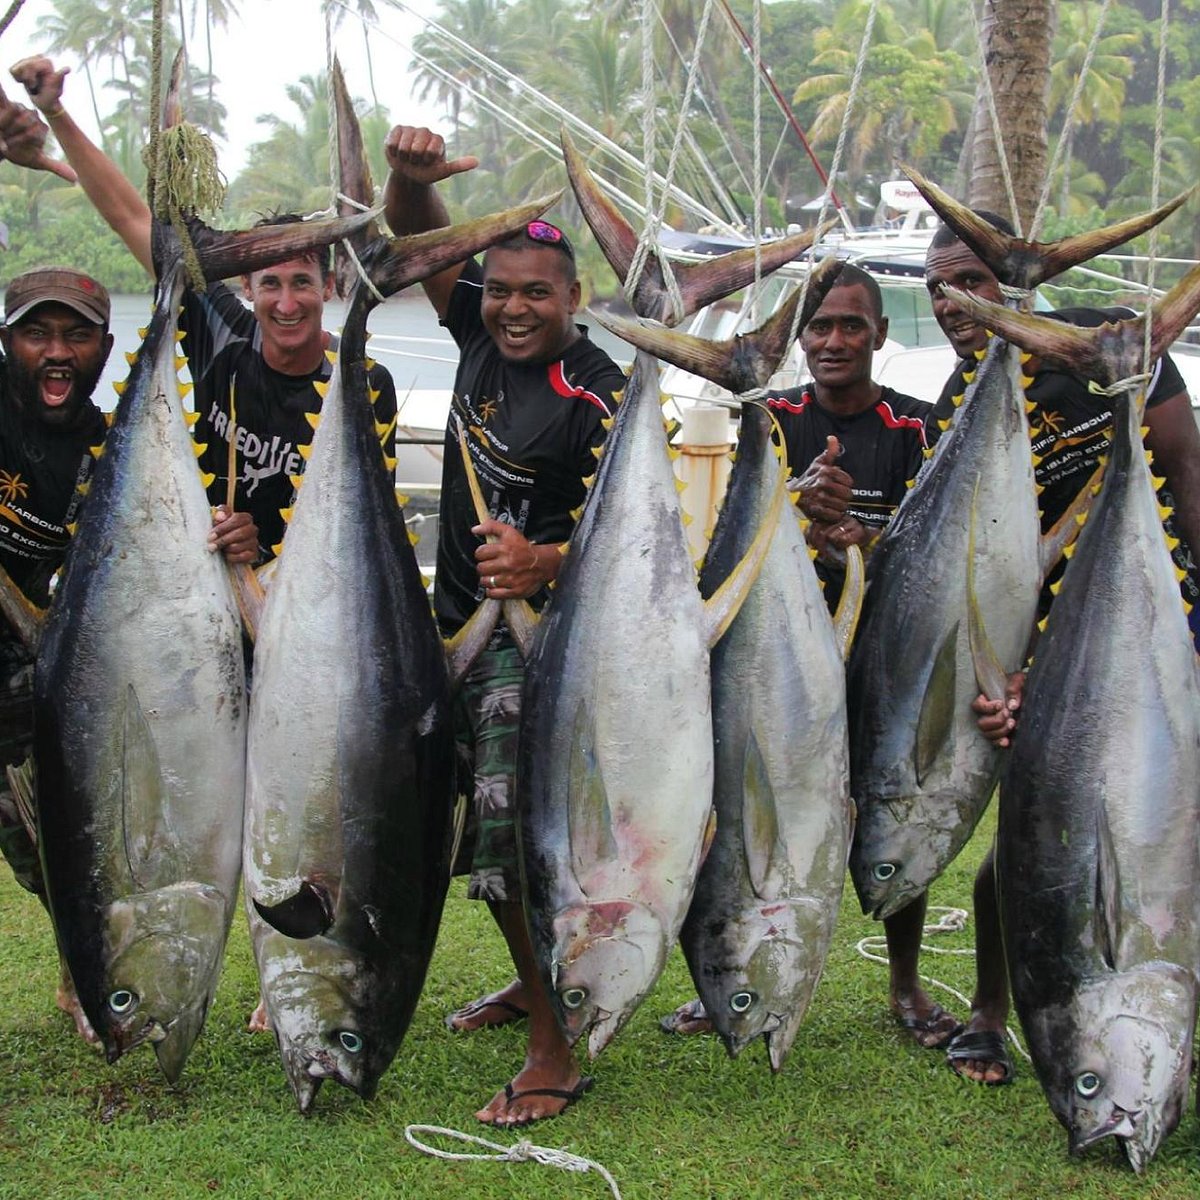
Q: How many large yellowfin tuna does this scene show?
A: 6